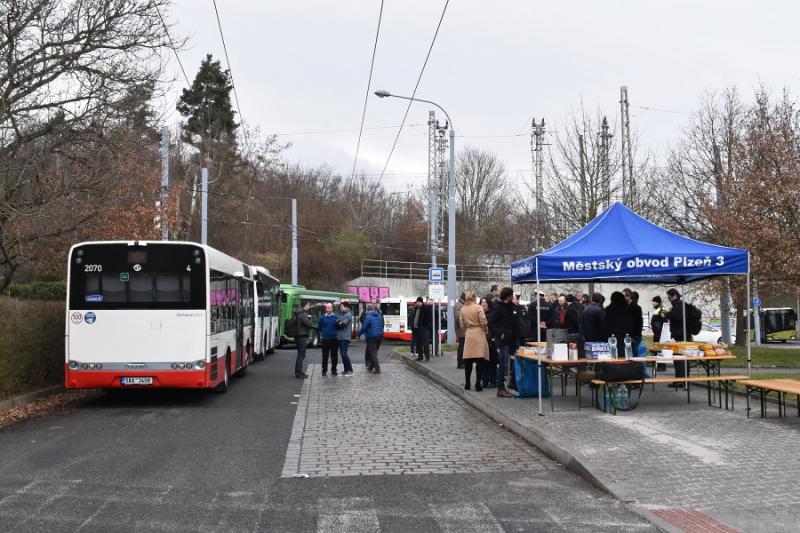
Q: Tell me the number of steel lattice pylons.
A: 5